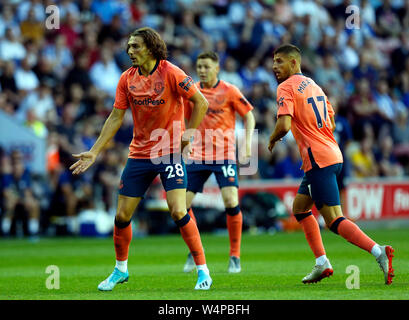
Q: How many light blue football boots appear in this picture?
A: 2